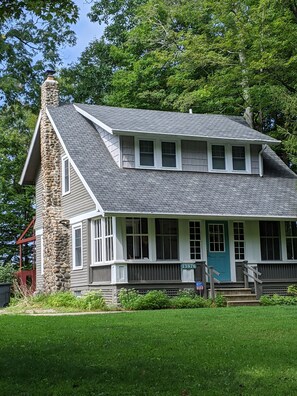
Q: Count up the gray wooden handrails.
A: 2